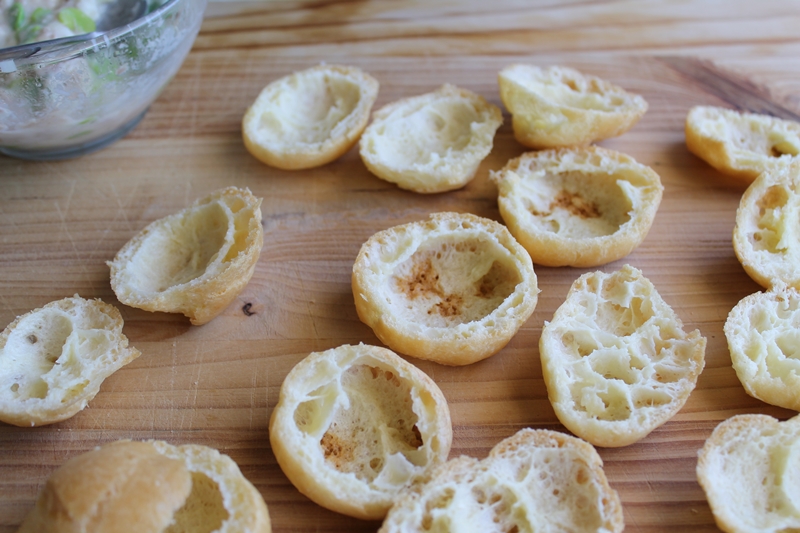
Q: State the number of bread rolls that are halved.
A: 15